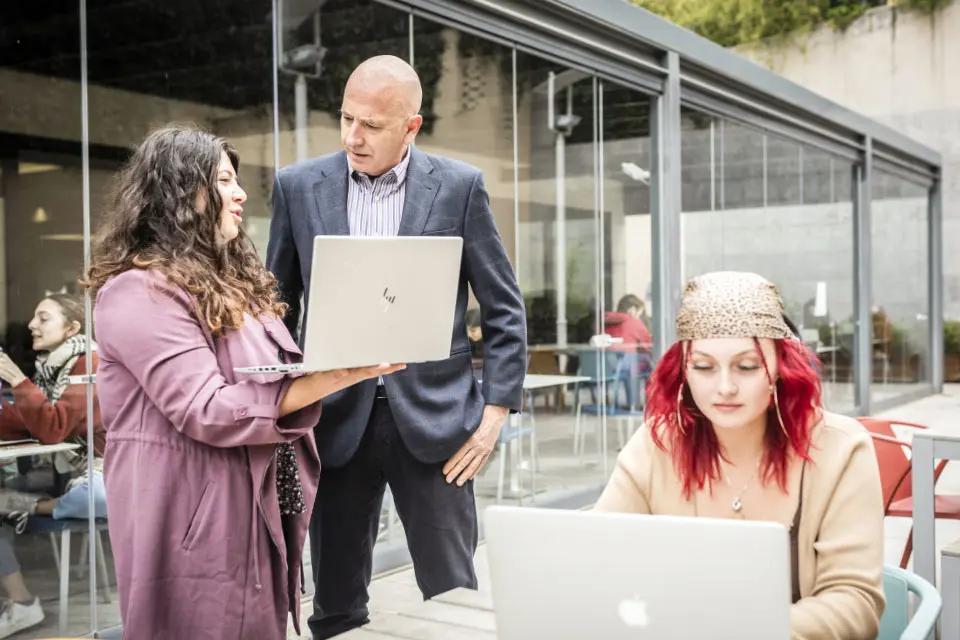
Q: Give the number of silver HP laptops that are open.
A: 1